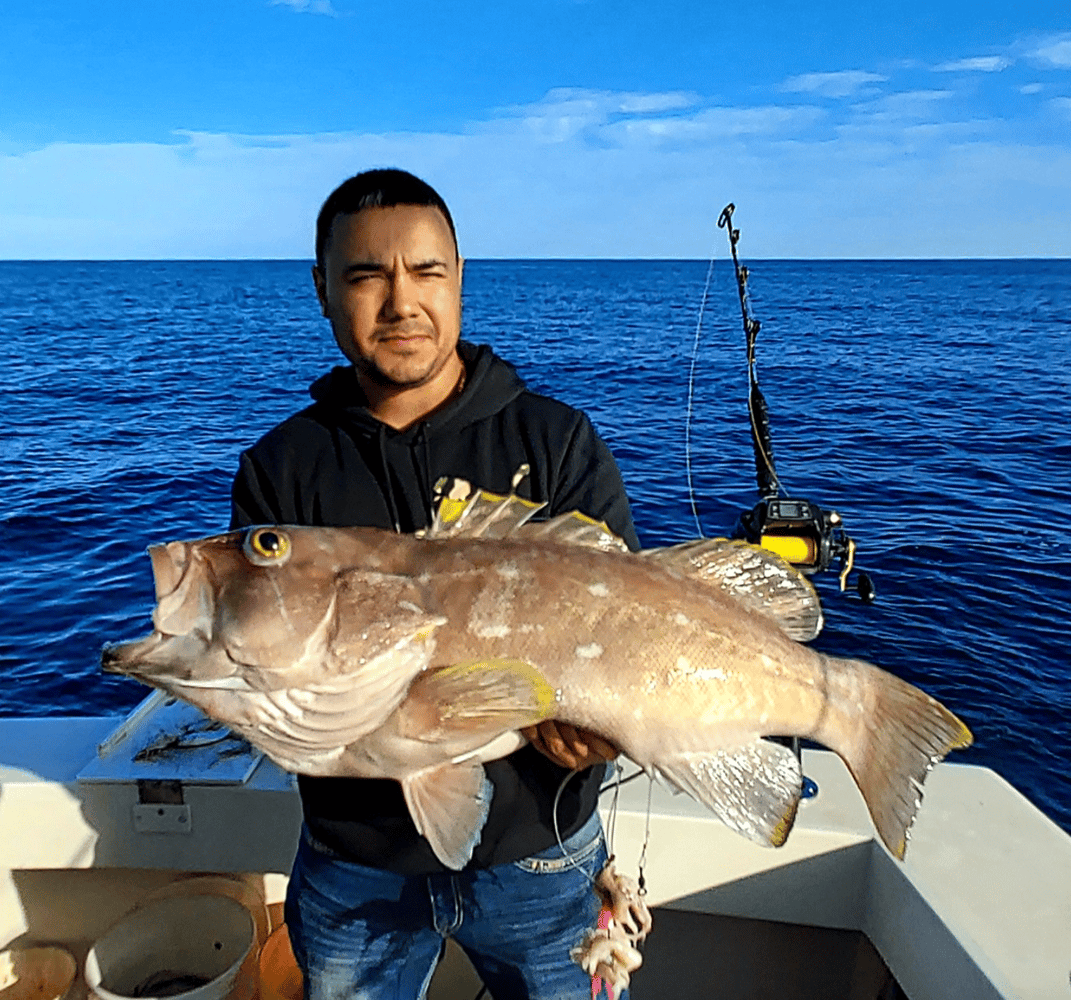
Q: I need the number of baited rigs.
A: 1